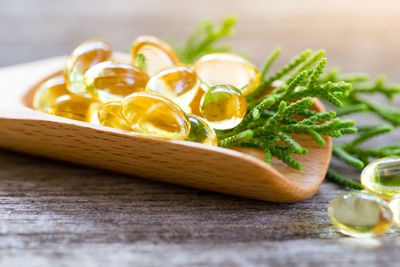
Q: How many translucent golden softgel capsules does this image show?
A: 14